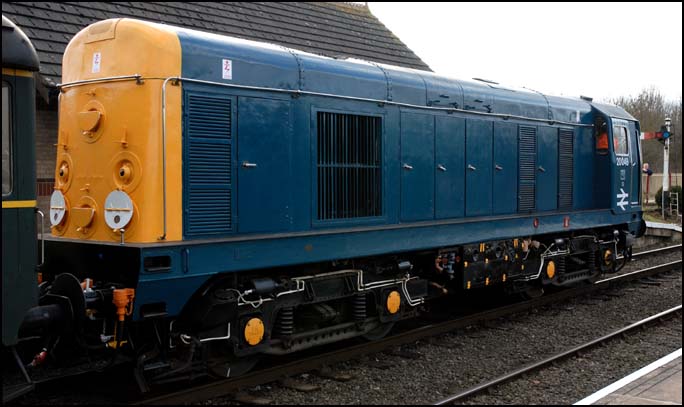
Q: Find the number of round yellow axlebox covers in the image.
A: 4